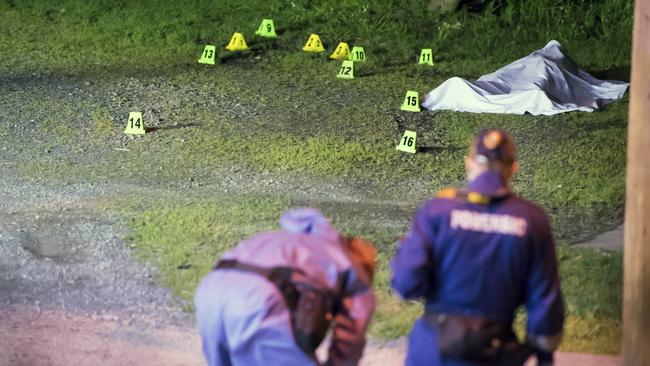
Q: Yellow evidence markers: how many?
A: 3